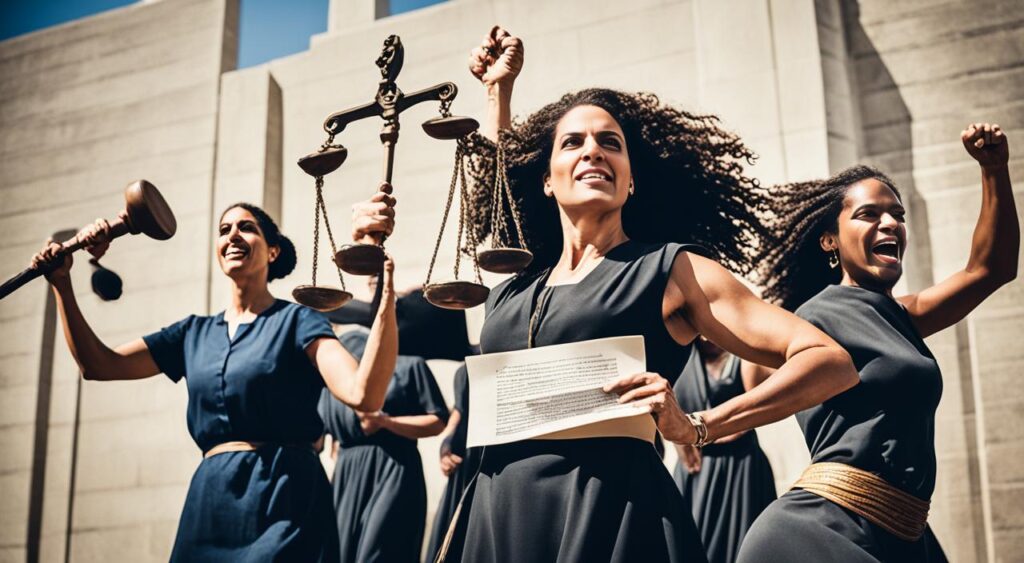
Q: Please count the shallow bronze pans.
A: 6